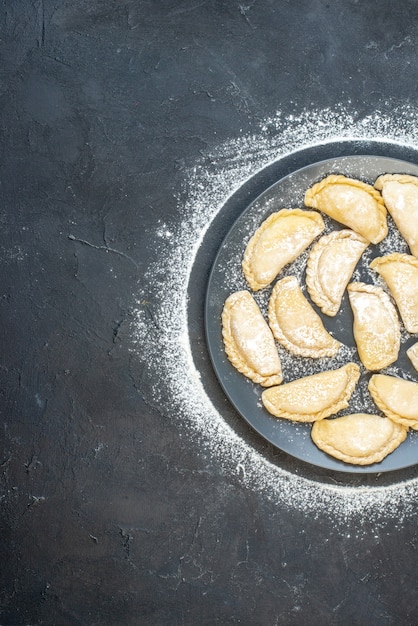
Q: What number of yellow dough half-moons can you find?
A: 12